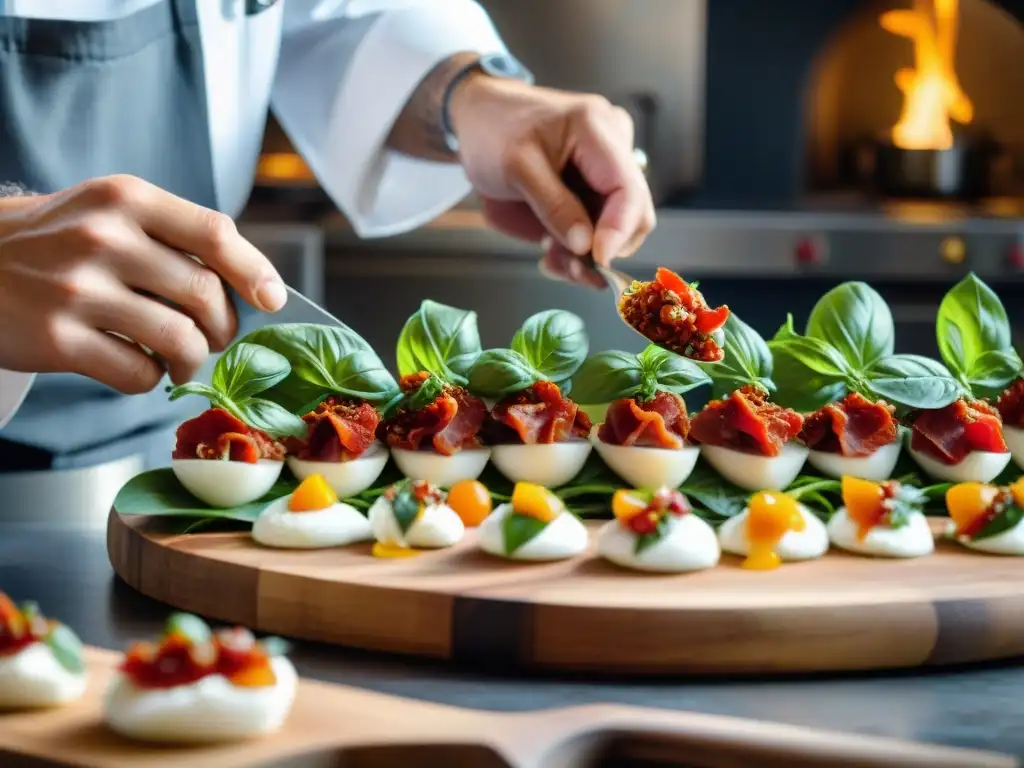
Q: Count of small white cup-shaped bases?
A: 9